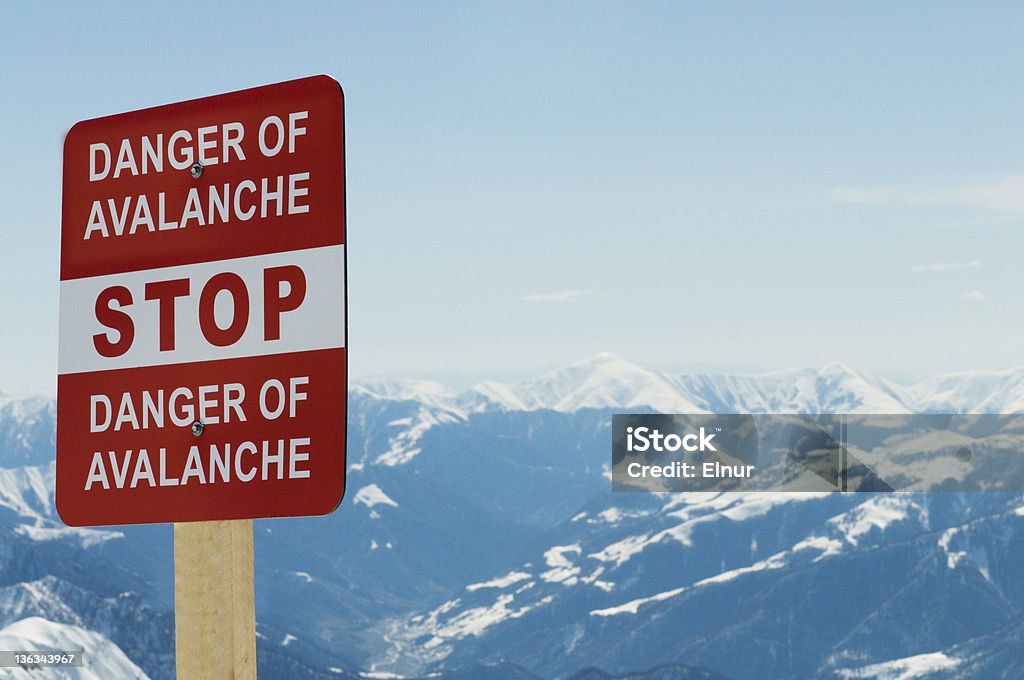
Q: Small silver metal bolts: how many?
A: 2